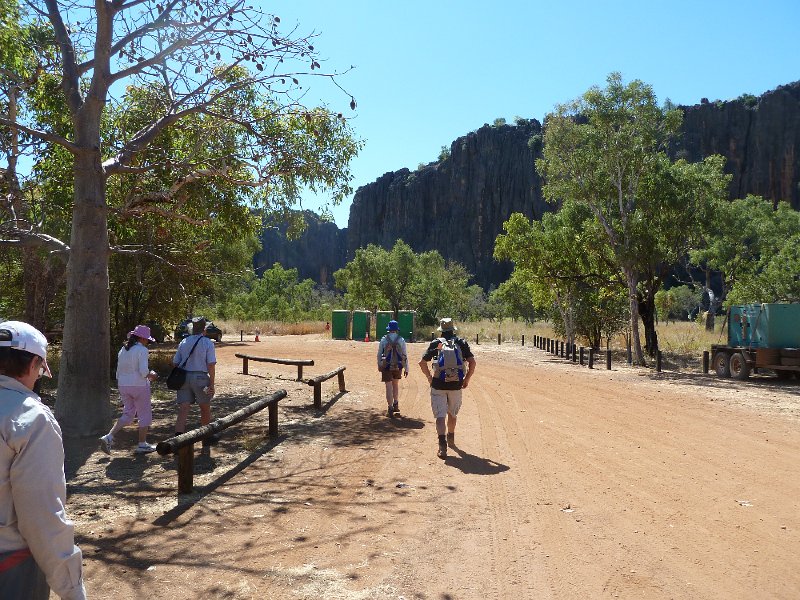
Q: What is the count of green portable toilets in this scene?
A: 4